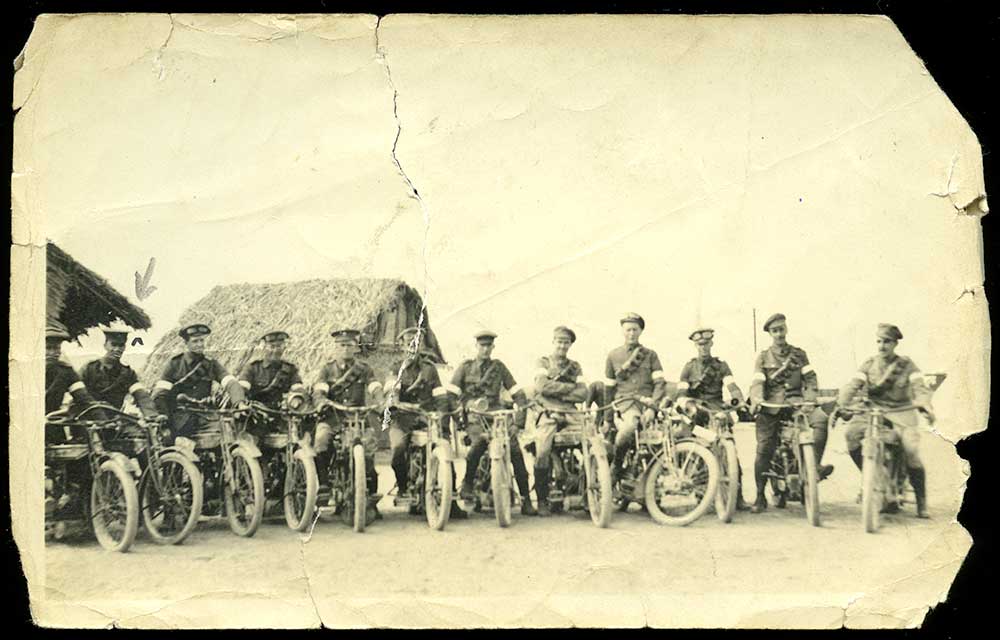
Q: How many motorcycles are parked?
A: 12